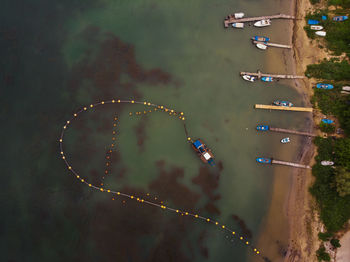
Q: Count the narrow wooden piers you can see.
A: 6